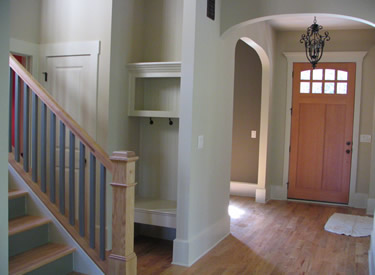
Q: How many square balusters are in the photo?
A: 11